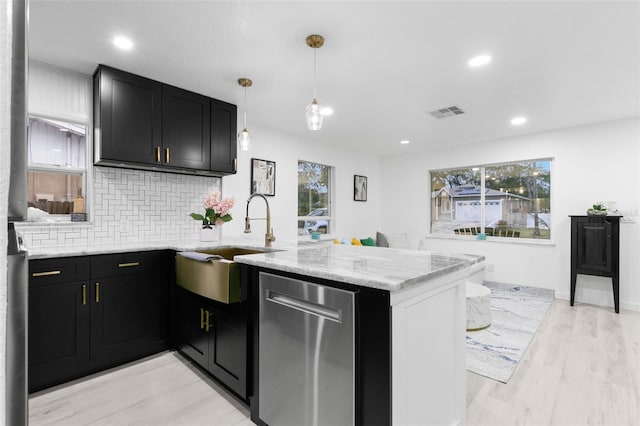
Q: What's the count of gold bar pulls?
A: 9